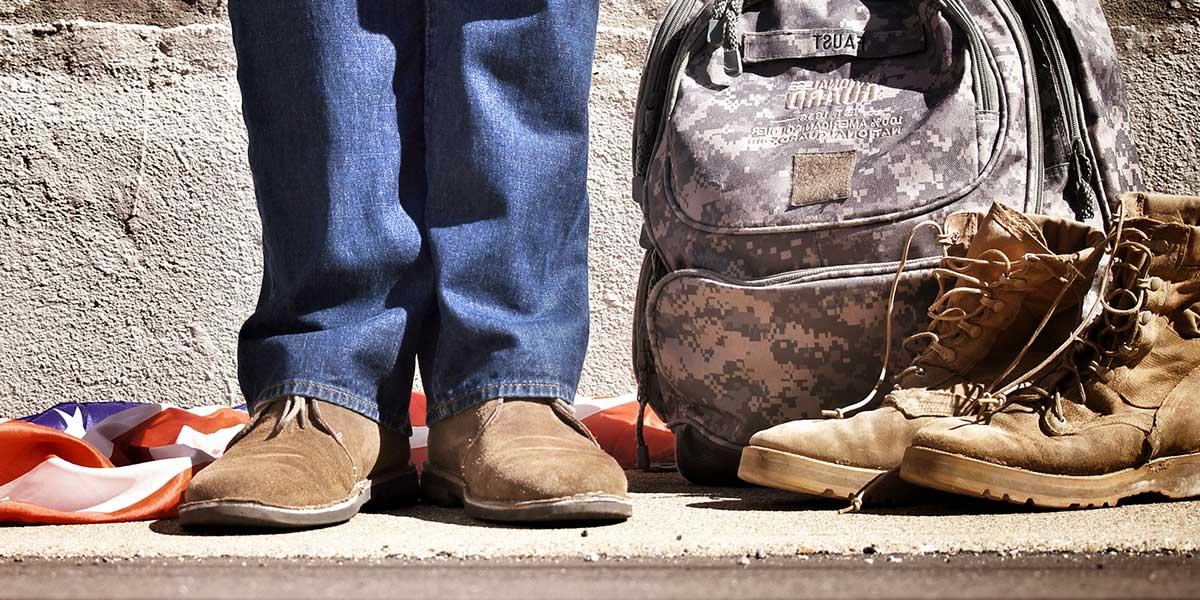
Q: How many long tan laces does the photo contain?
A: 2